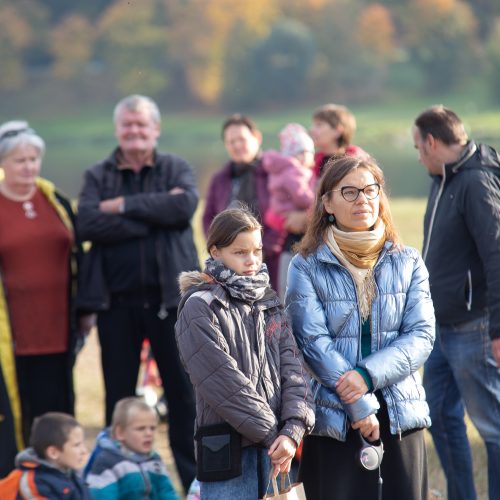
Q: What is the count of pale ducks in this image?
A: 0